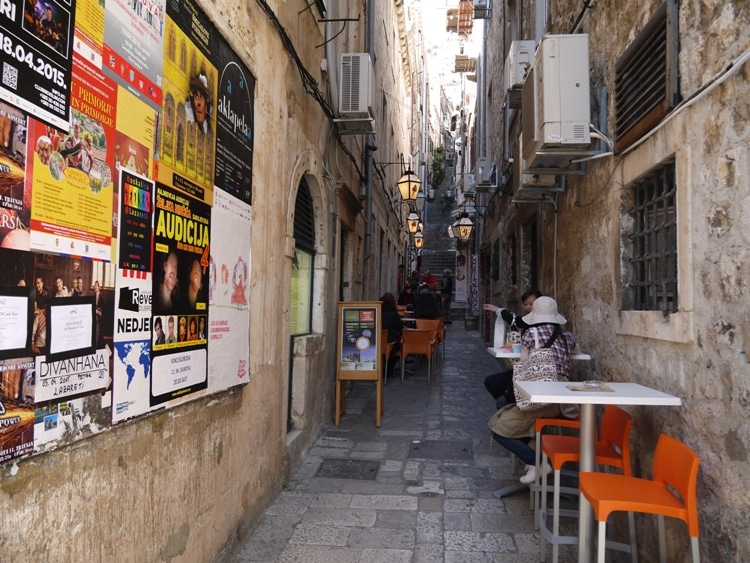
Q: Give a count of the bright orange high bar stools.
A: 3